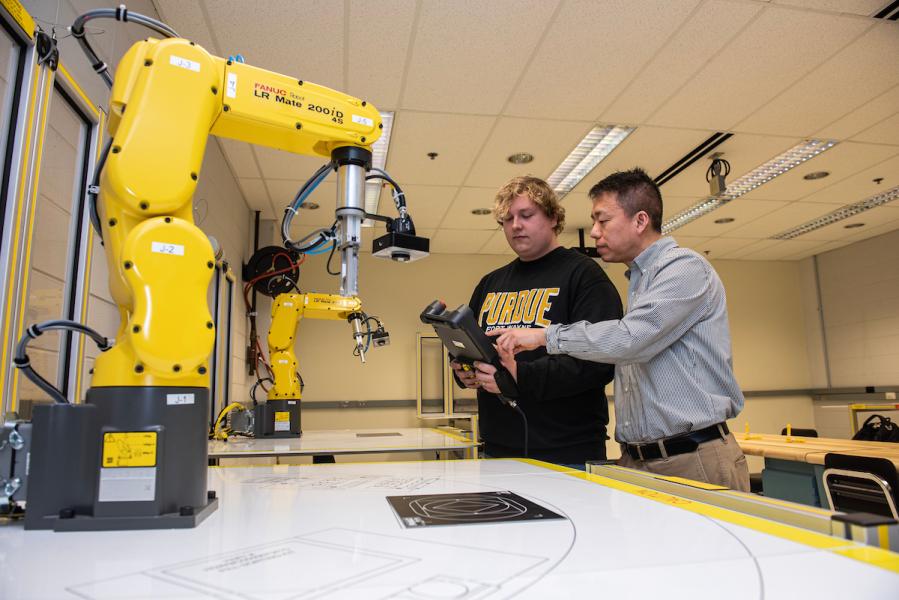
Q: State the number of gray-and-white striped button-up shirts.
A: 1